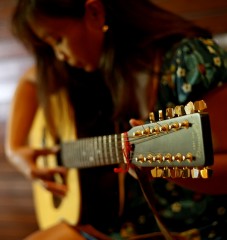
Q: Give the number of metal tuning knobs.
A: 12